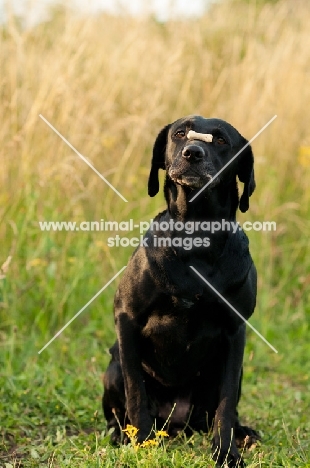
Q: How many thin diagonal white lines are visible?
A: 4